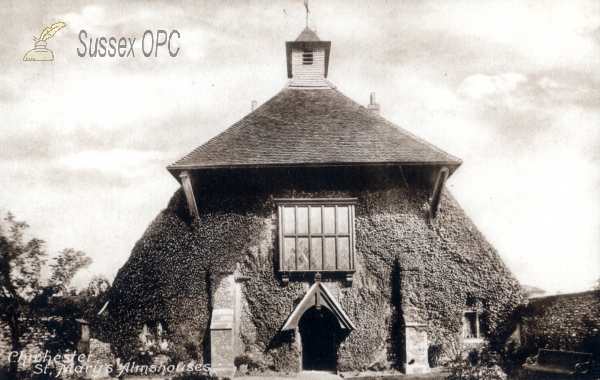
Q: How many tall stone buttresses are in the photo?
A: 2